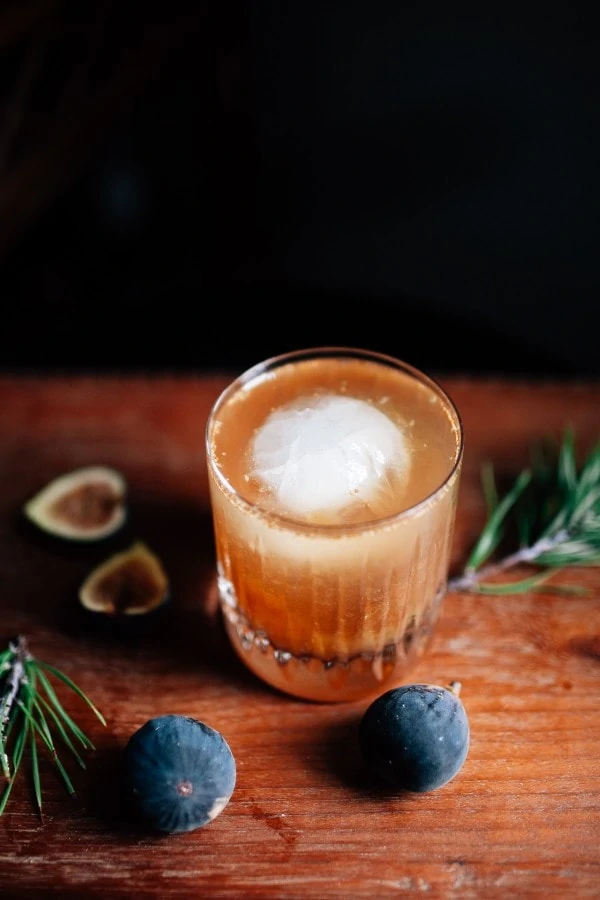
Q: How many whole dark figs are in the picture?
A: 2